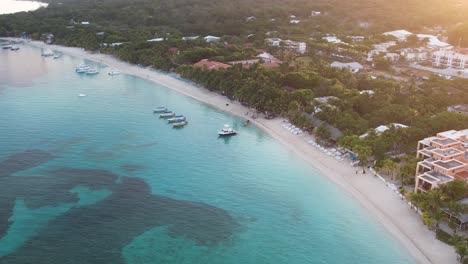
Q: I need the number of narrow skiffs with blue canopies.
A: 4